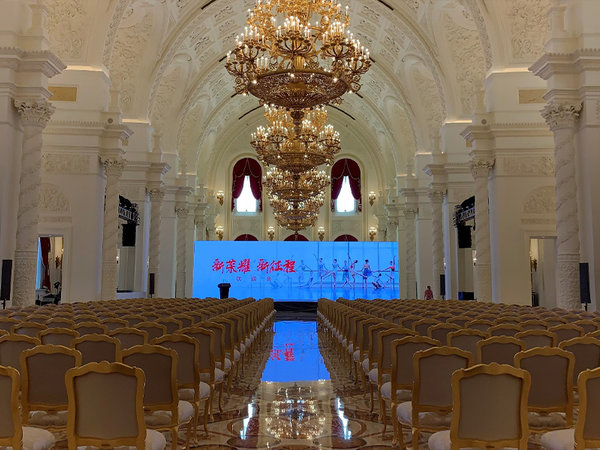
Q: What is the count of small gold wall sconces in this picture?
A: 6